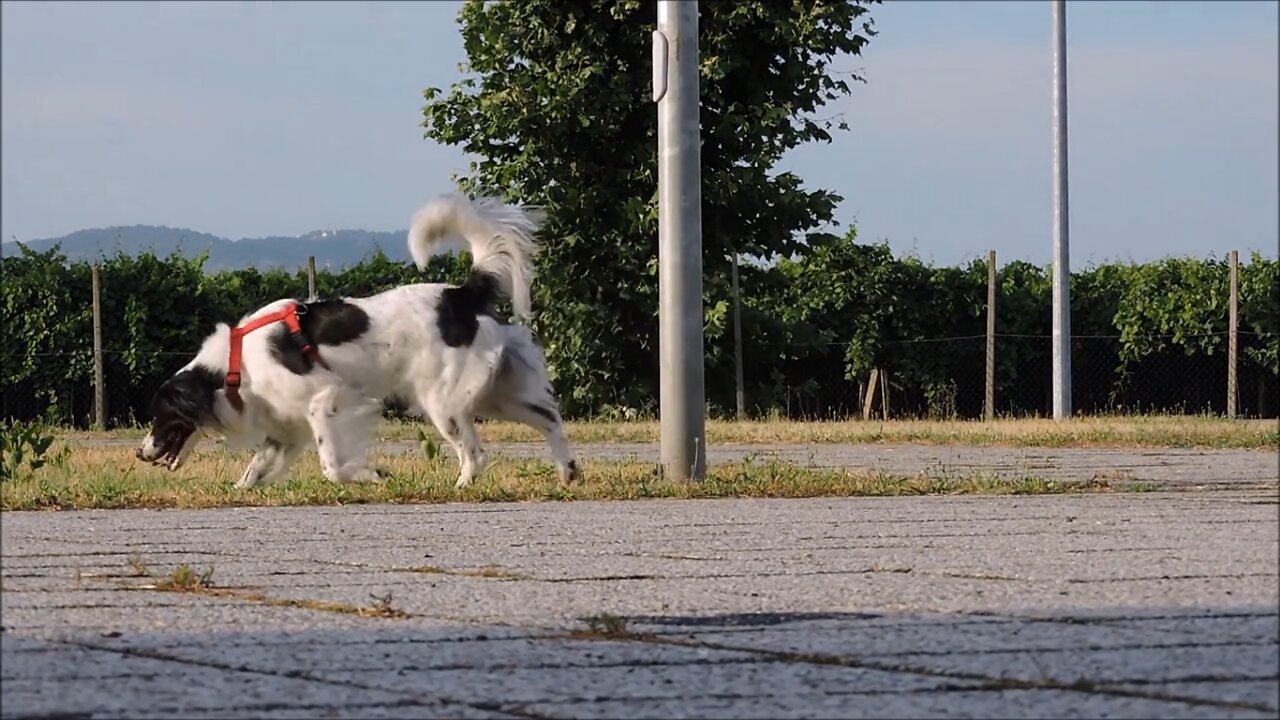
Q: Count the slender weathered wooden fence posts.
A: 5